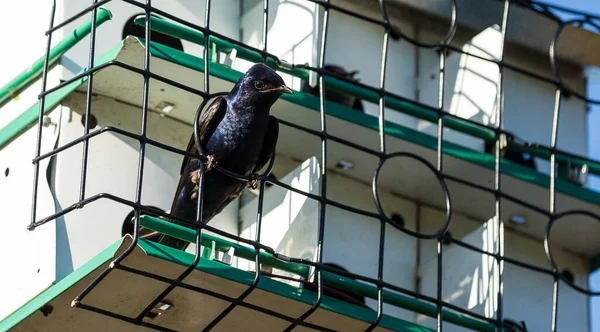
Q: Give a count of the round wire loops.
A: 5